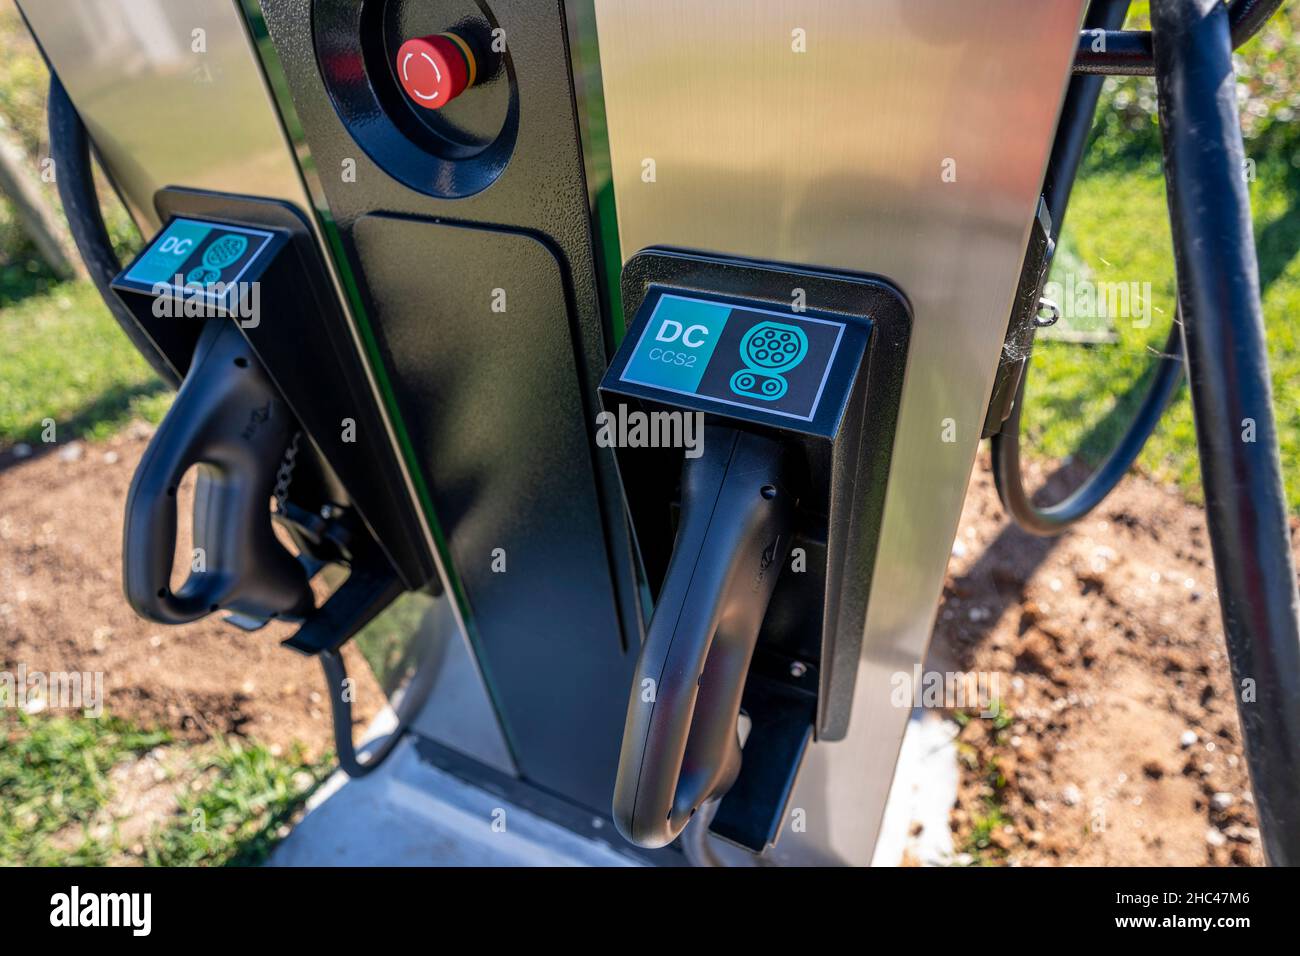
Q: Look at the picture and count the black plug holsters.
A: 2